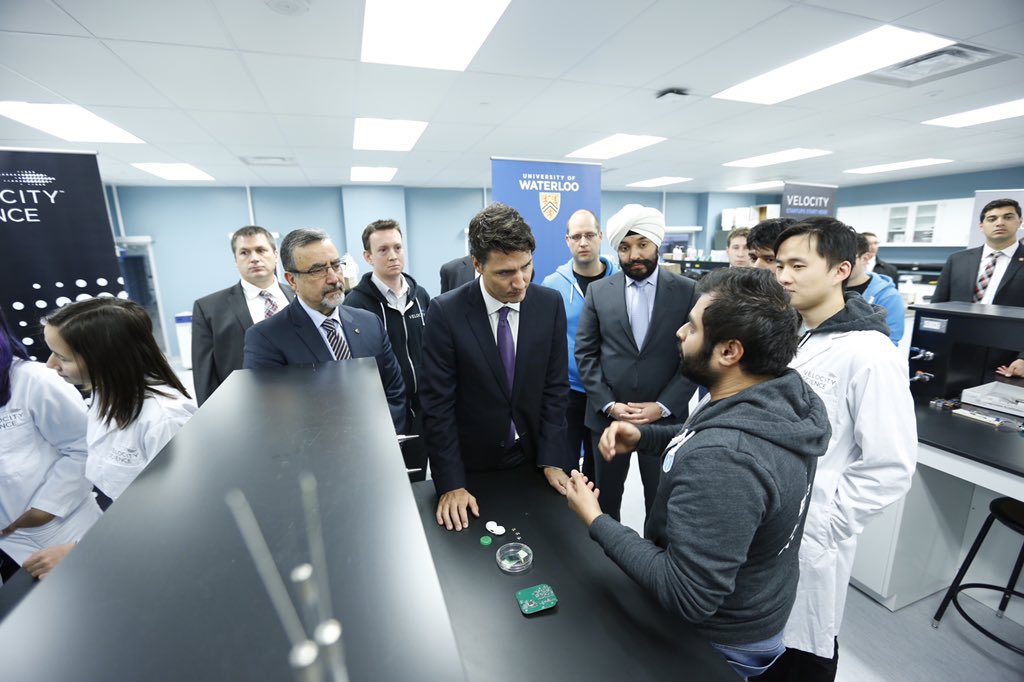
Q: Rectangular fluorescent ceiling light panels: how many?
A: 12